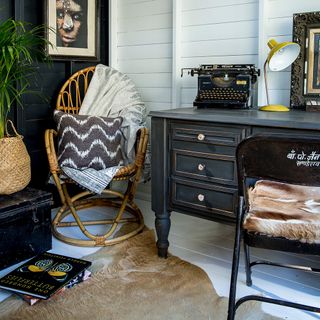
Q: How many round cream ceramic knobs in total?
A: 3